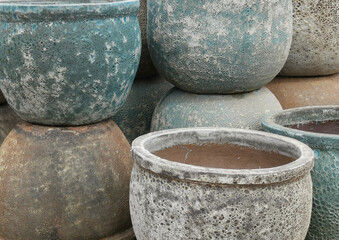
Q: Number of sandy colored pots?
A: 2